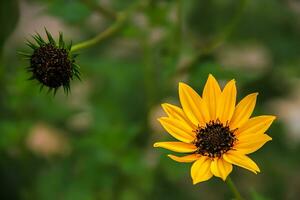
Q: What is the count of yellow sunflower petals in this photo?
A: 13